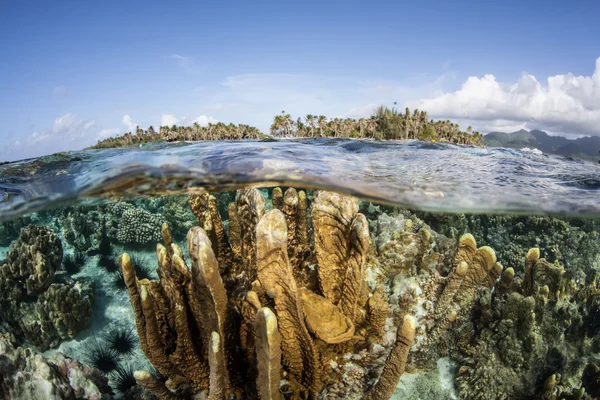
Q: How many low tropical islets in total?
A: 2